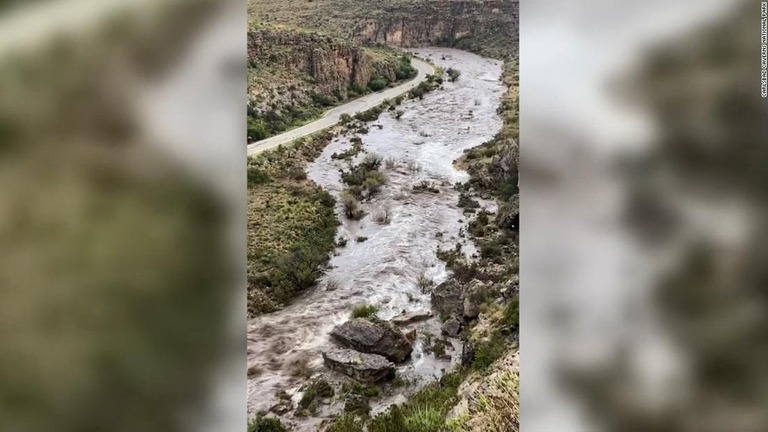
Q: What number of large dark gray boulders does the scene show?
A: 2